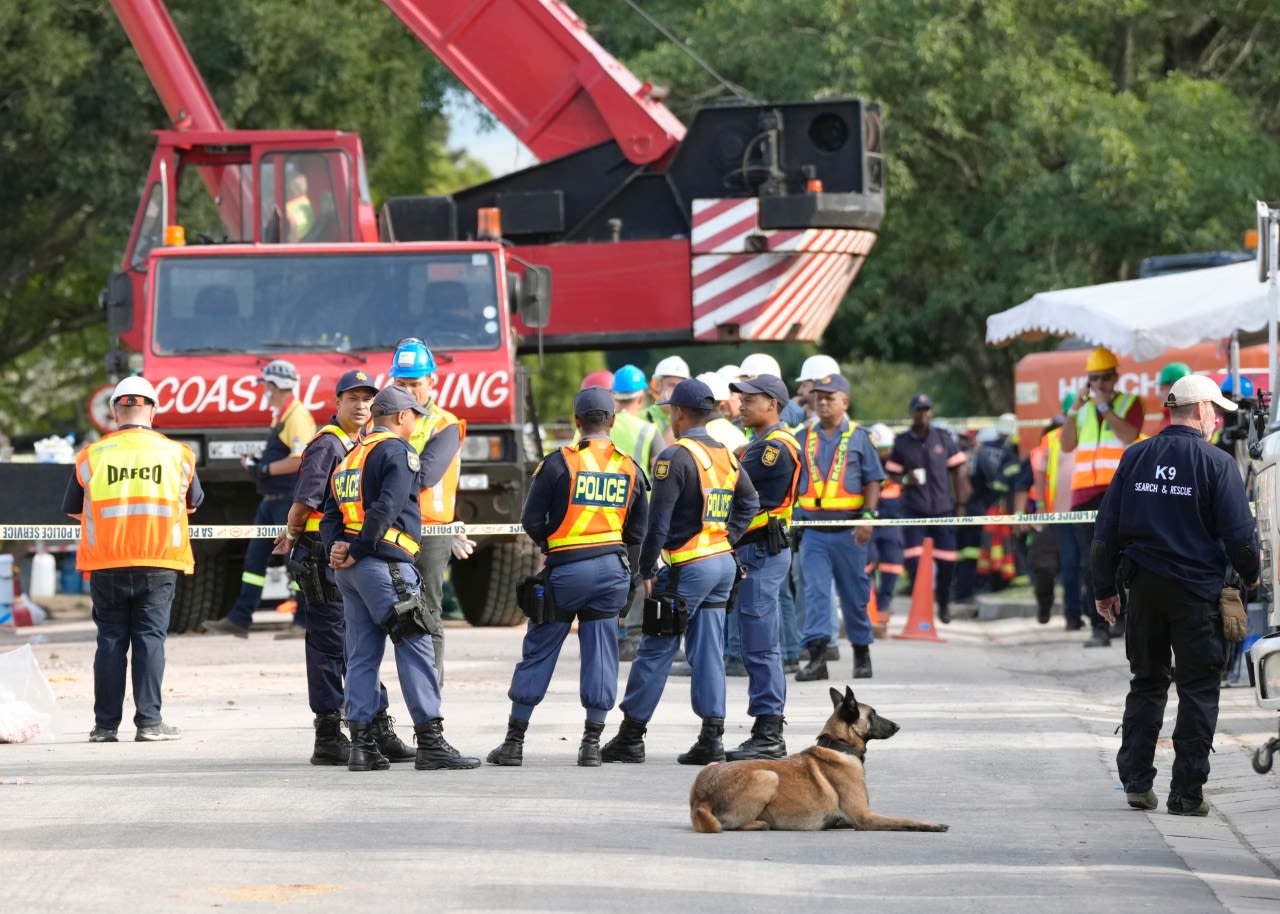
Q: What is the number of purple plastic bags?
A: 0